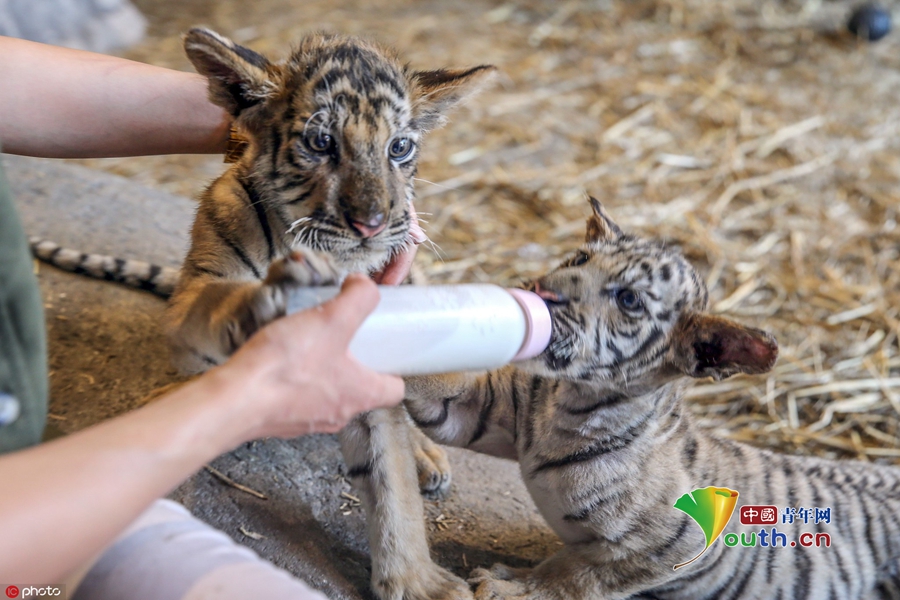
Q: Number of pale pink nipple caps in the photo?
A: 1